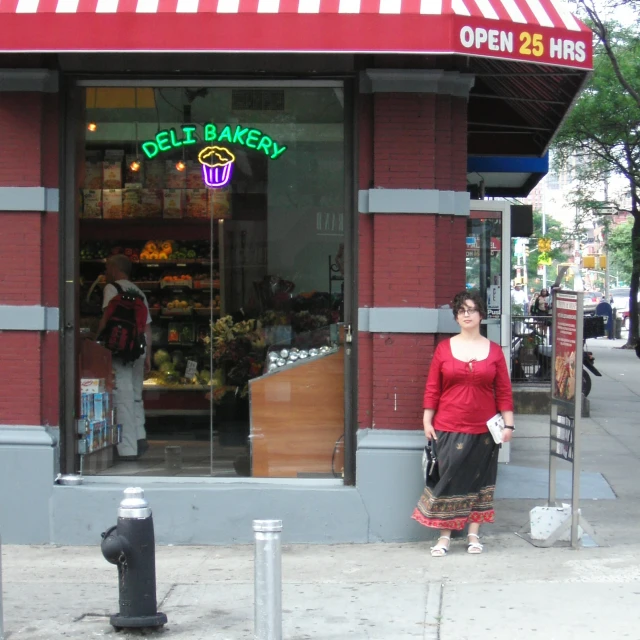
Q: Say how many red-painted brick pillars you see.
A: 2